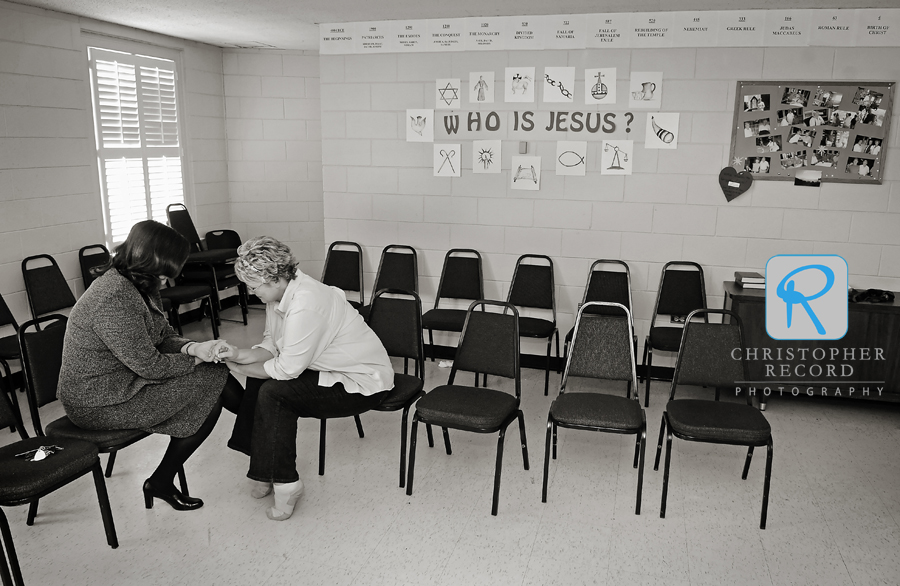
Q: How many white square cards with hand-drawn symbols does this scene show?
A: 13